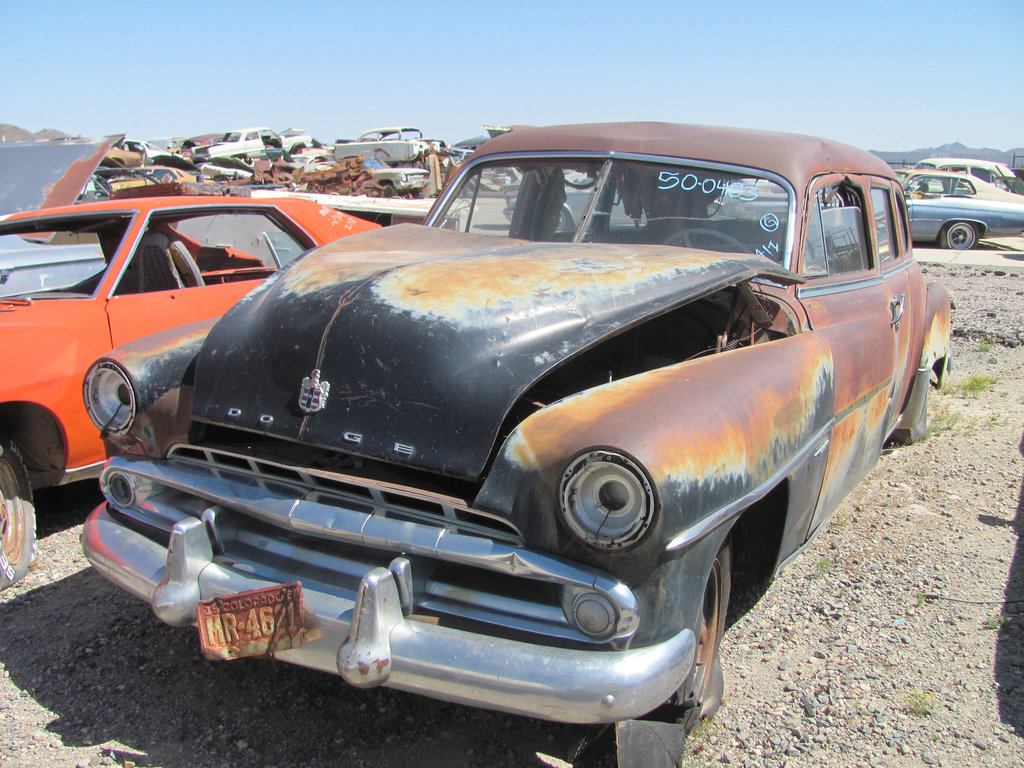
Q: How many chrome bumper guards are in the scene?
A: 2